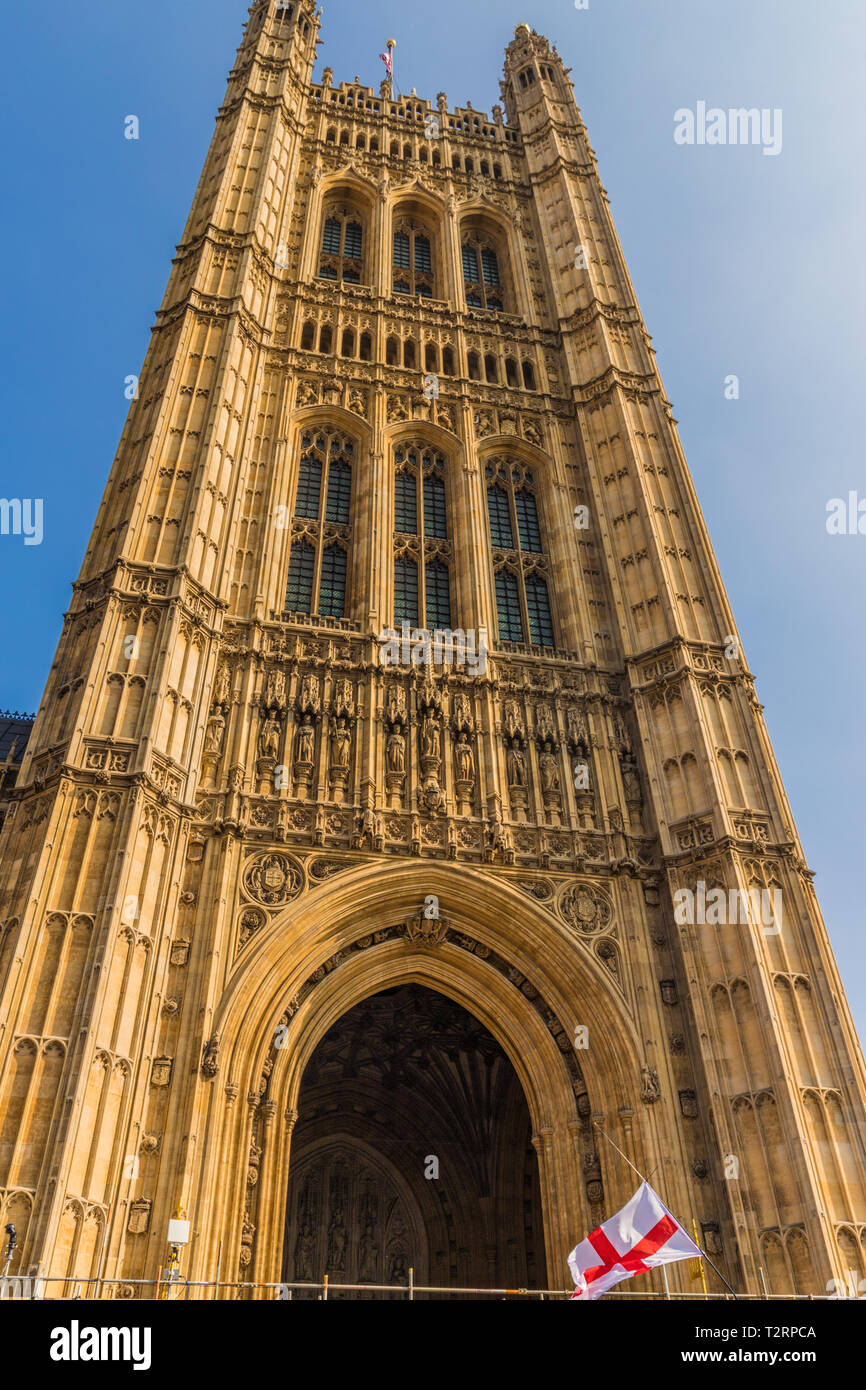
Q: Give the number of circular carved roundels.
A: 2